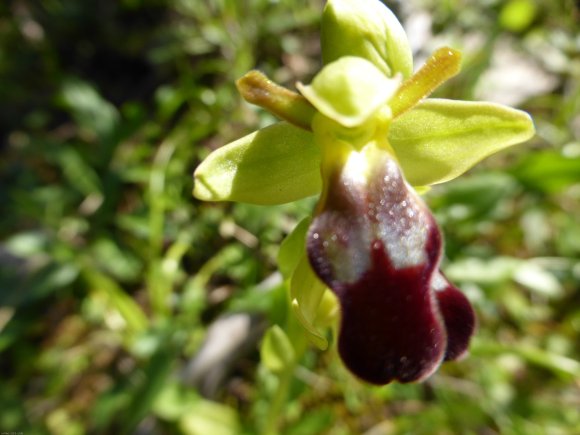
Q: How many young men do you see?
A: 0